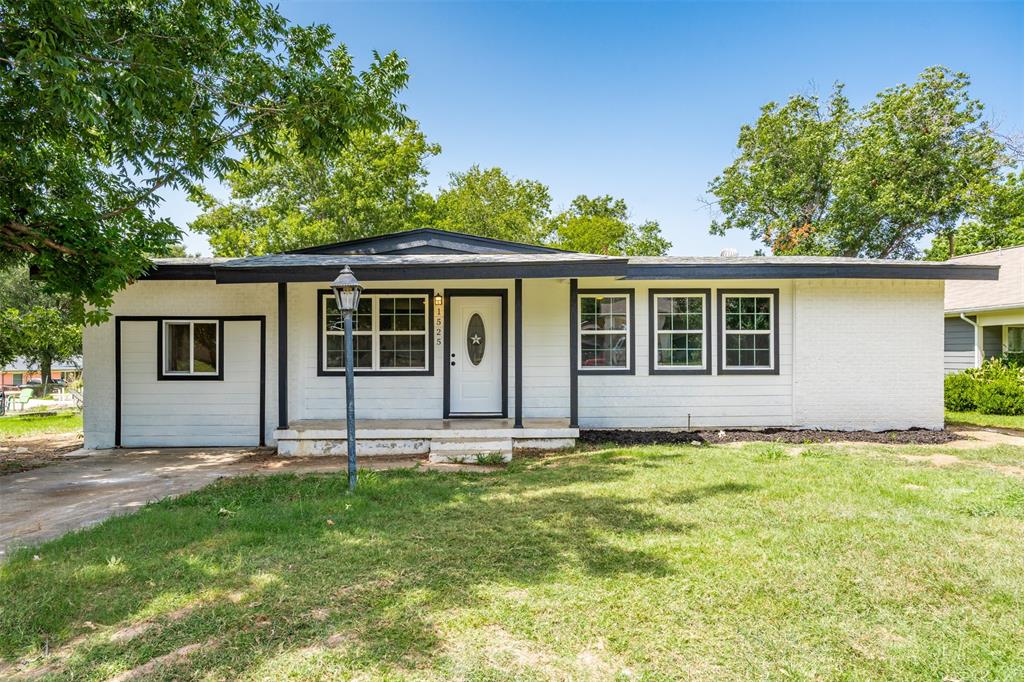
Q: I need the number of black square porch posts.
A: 3